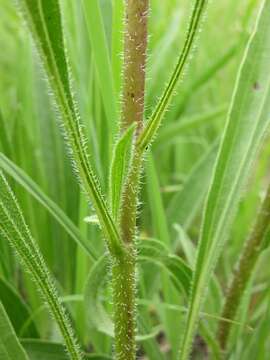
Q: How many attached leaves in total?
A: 3